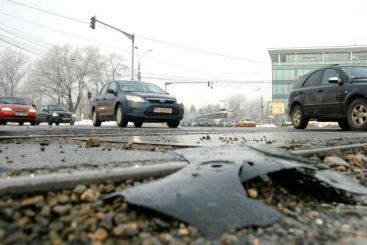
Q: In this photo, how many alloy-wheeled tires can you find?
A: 2